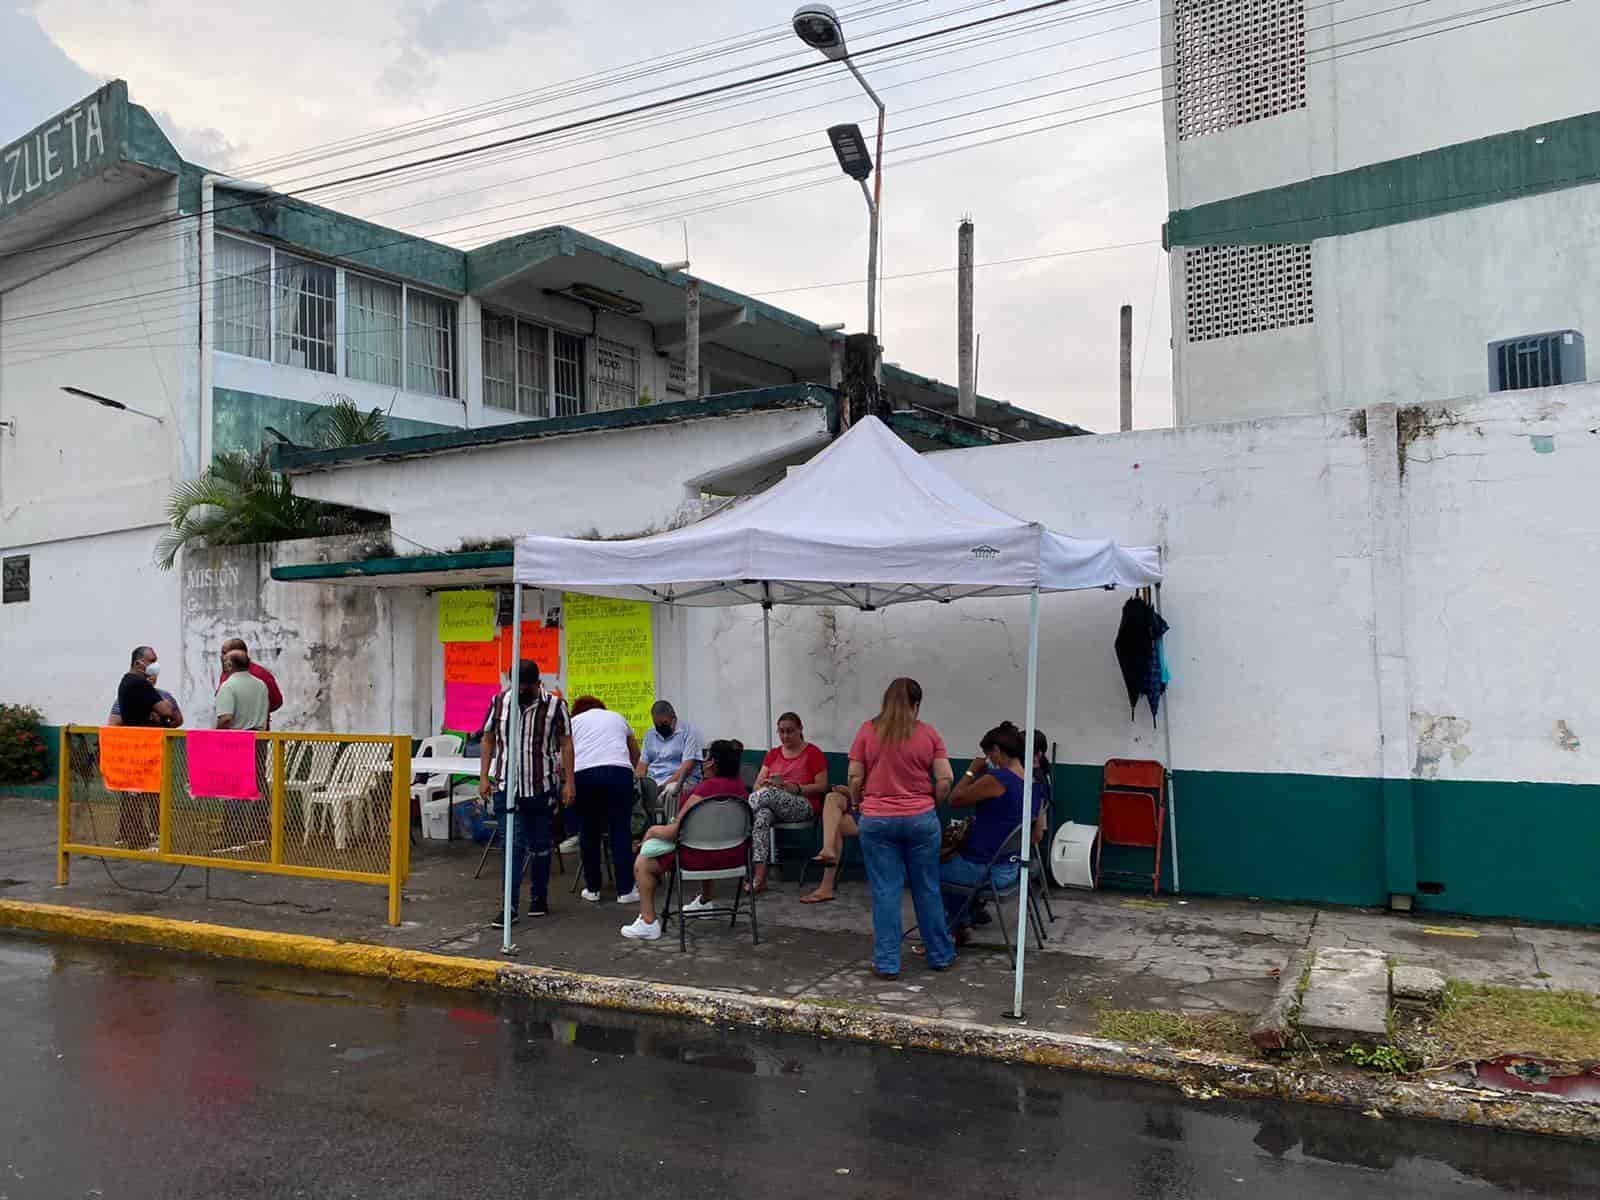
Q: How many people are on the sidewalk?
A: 13